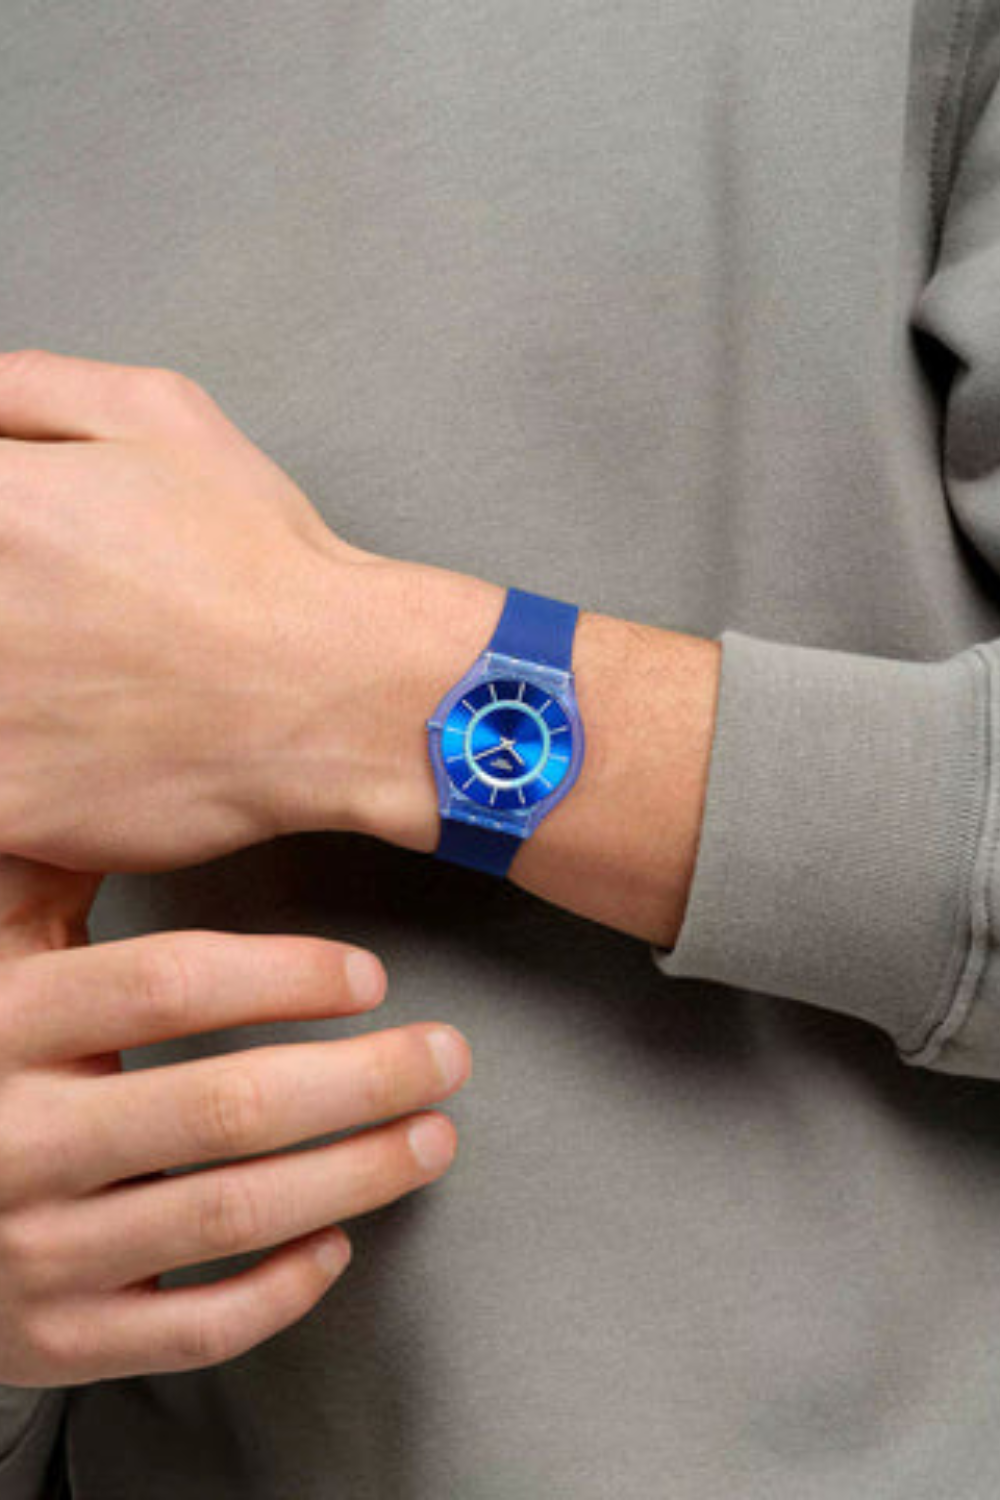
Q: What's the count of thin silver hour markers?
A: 12